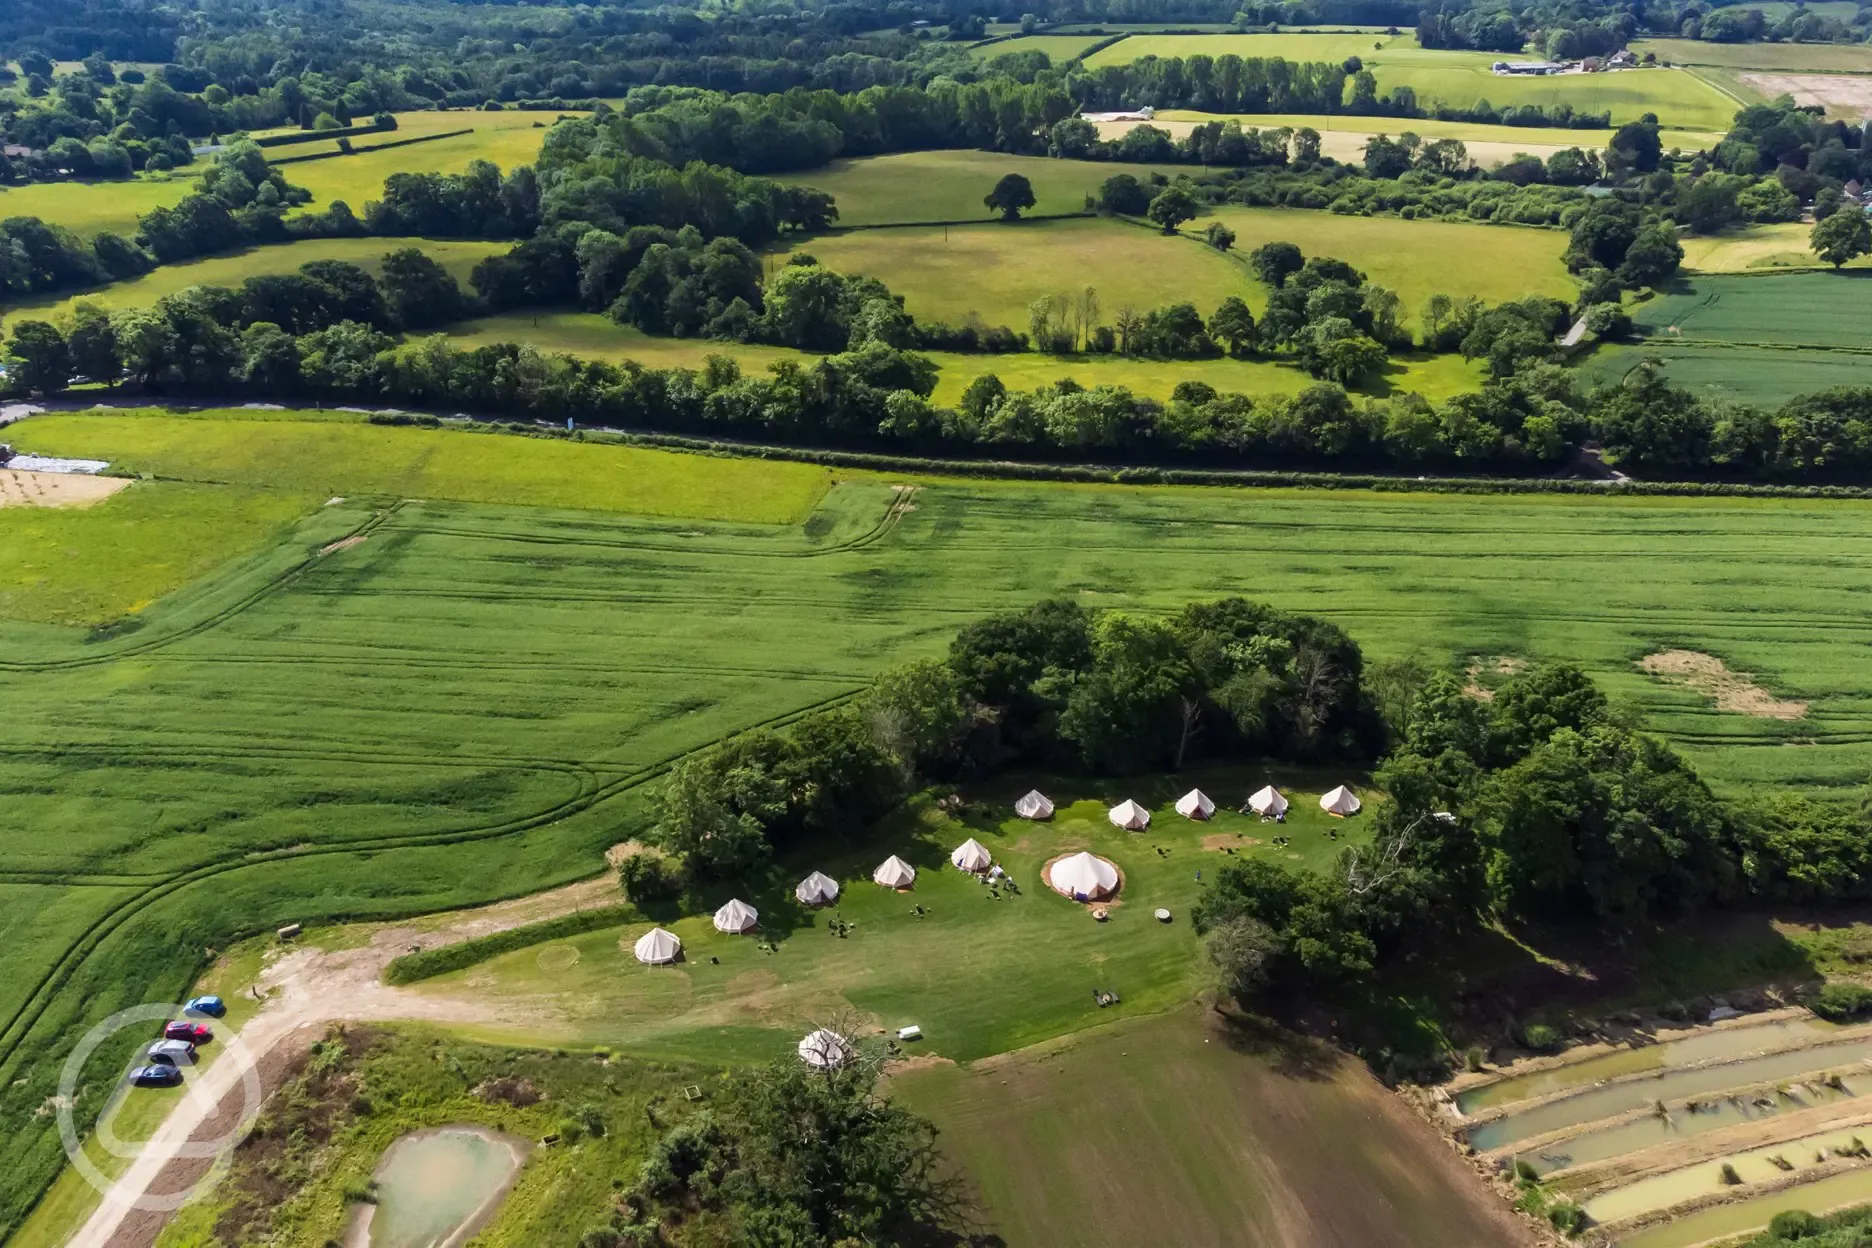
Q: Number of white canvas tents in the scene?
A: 12